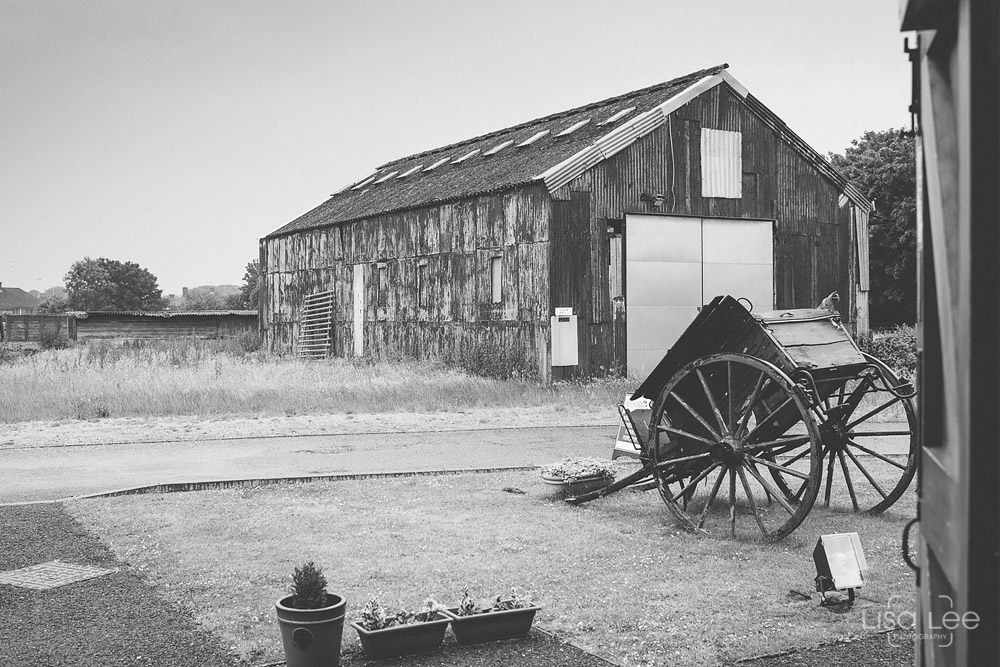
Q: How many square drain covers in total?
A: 1